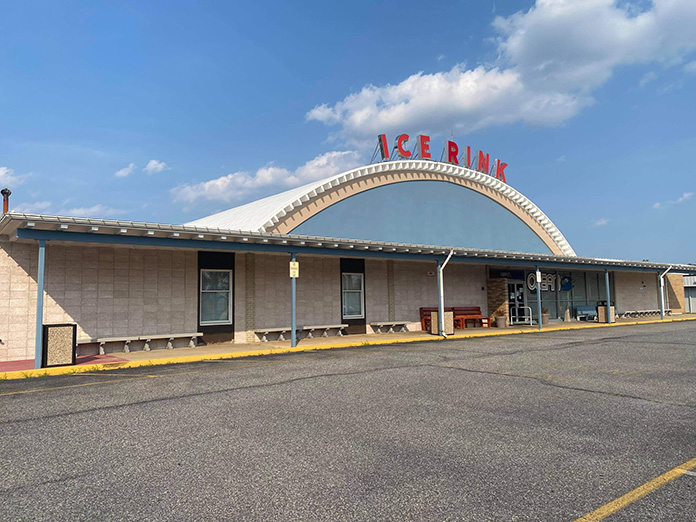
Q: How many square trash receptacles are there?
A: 3